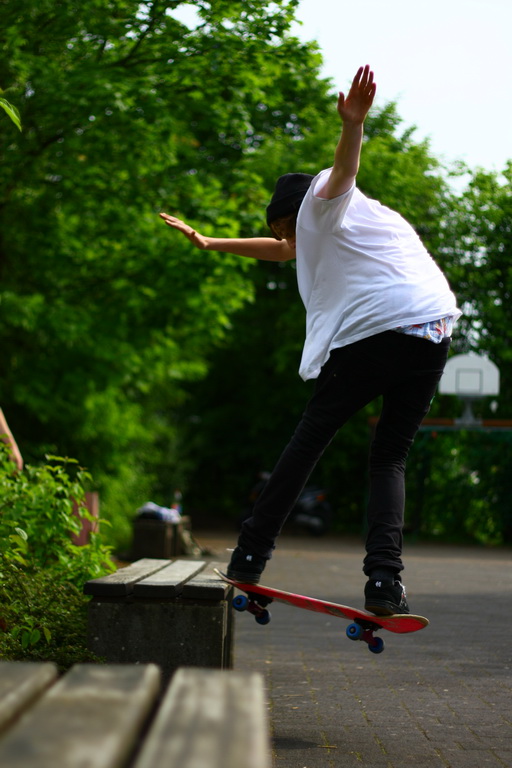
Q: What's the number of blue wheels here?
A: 4